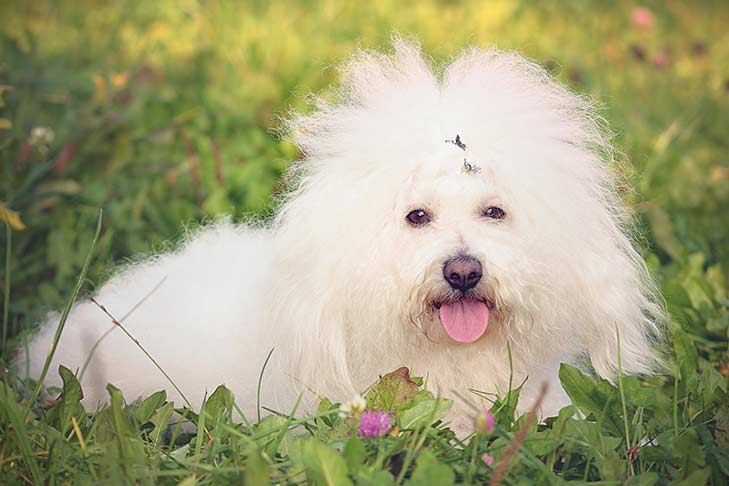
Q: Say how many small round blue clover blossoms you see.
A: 0